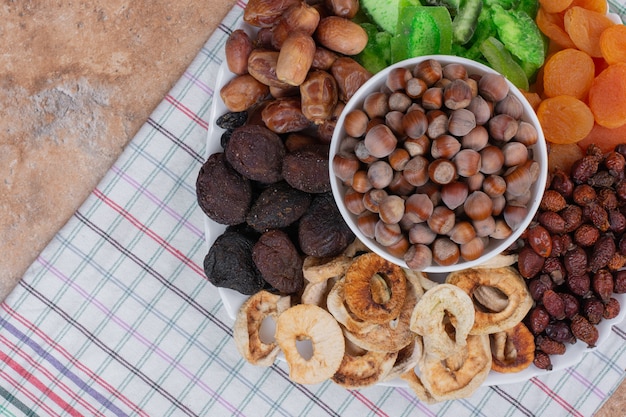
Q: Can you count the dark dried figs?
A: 7